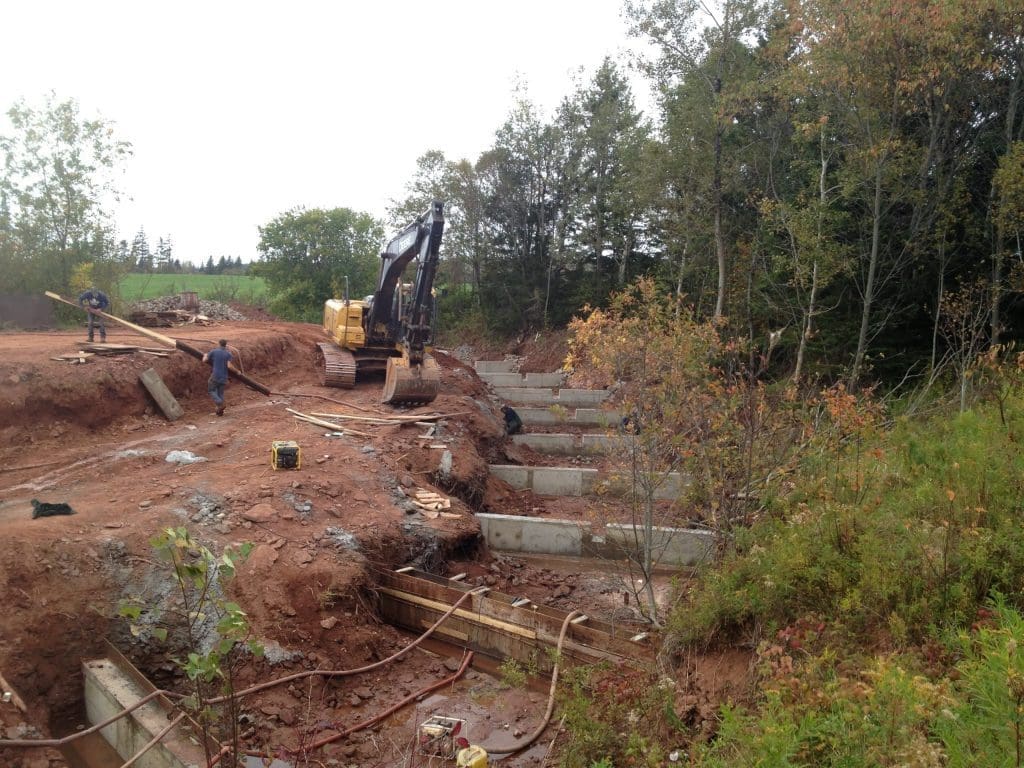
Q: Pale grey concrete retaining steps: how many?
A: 7